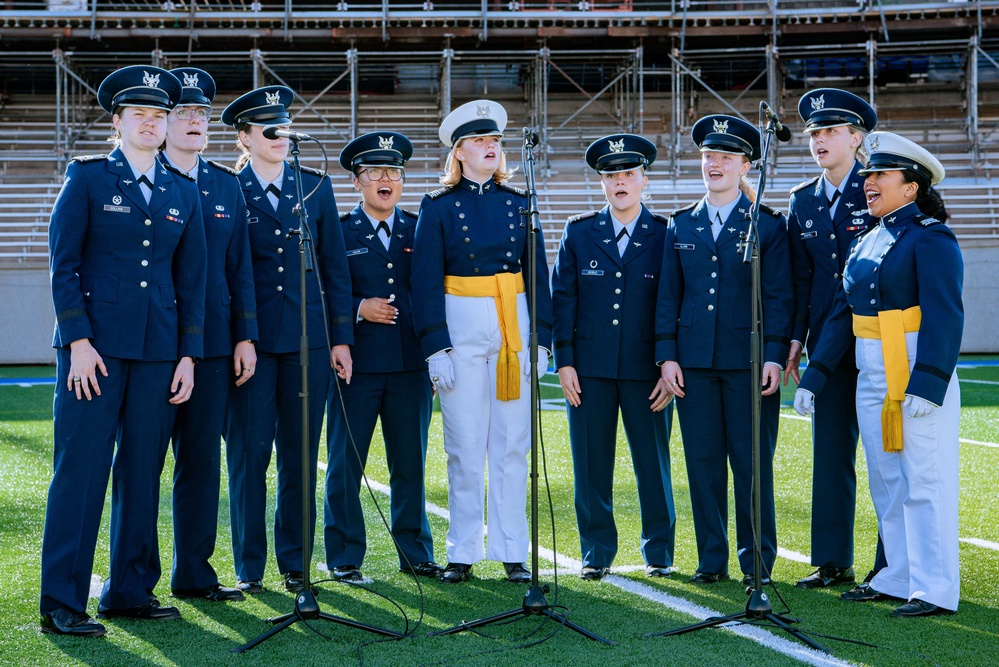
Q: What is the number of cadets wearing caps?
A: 9